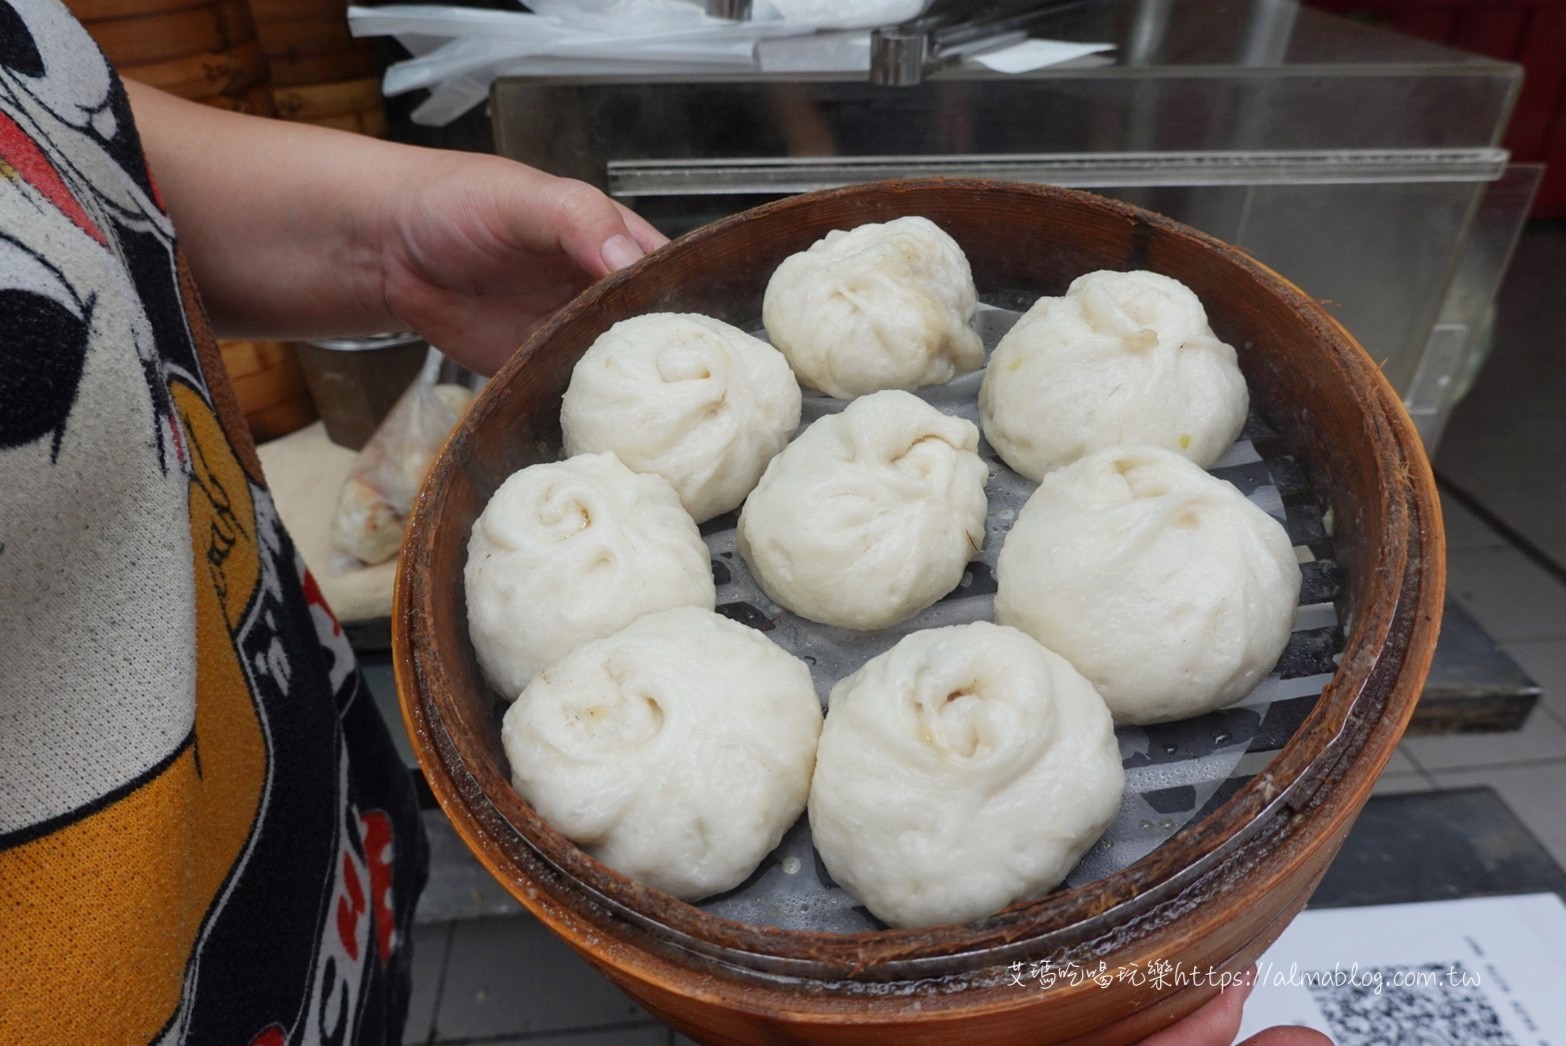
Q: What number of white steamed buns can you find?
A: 8